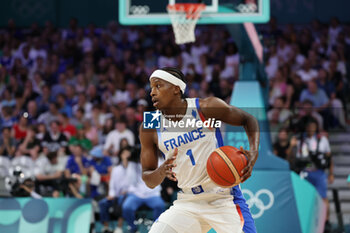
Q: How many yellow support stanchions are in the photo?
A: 0